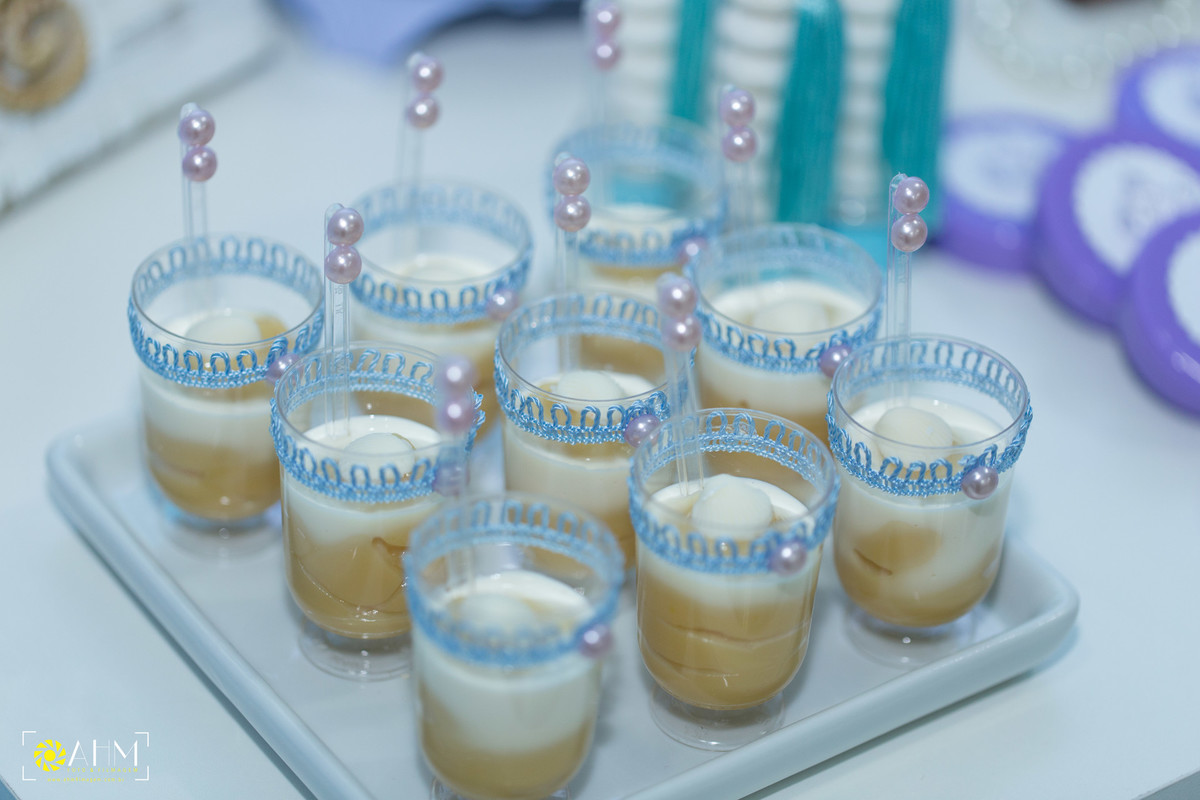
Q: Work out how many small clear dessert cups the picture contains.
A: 9